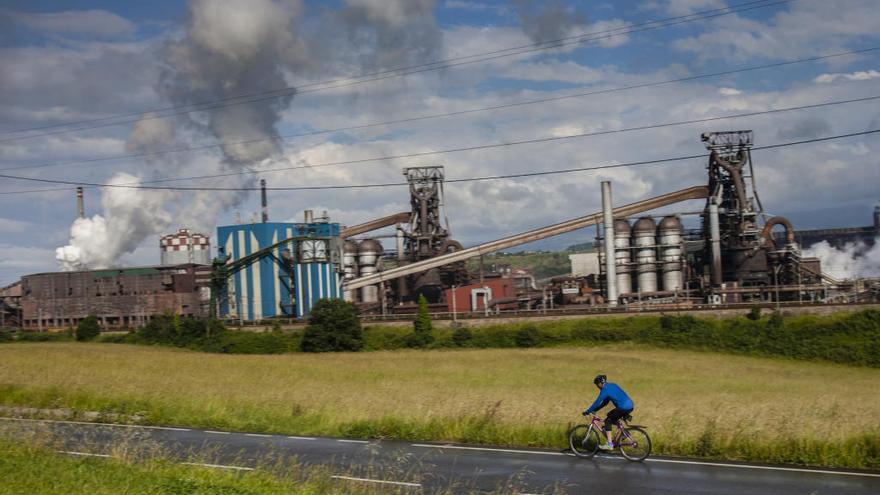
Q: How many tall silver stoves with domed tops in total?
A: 5